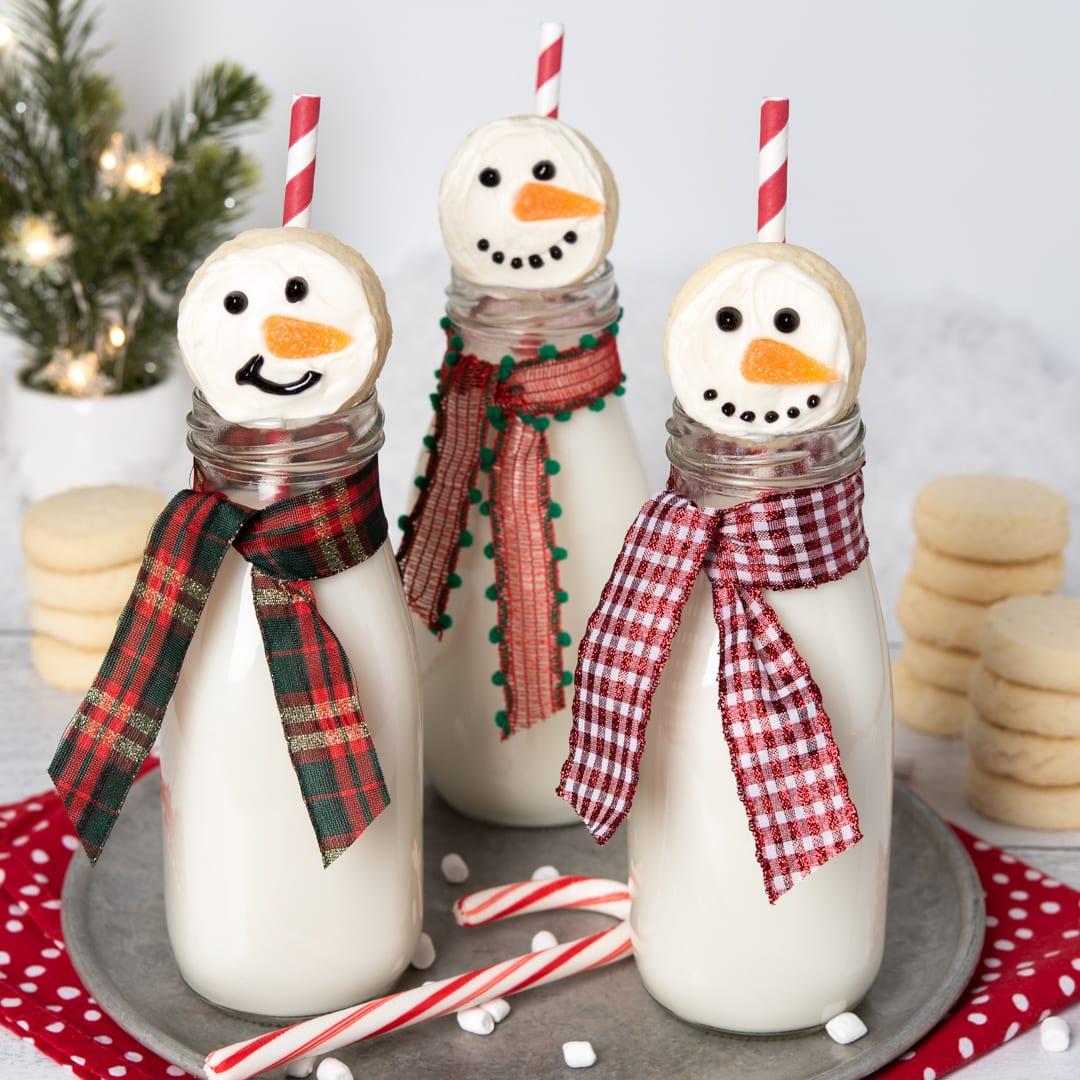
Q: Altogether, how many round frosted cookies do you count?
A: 3